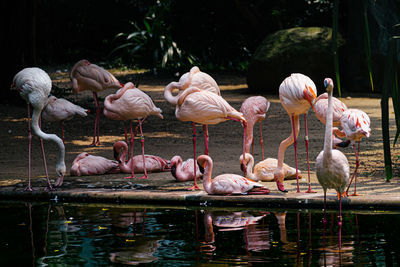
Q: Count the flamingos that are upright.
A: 11